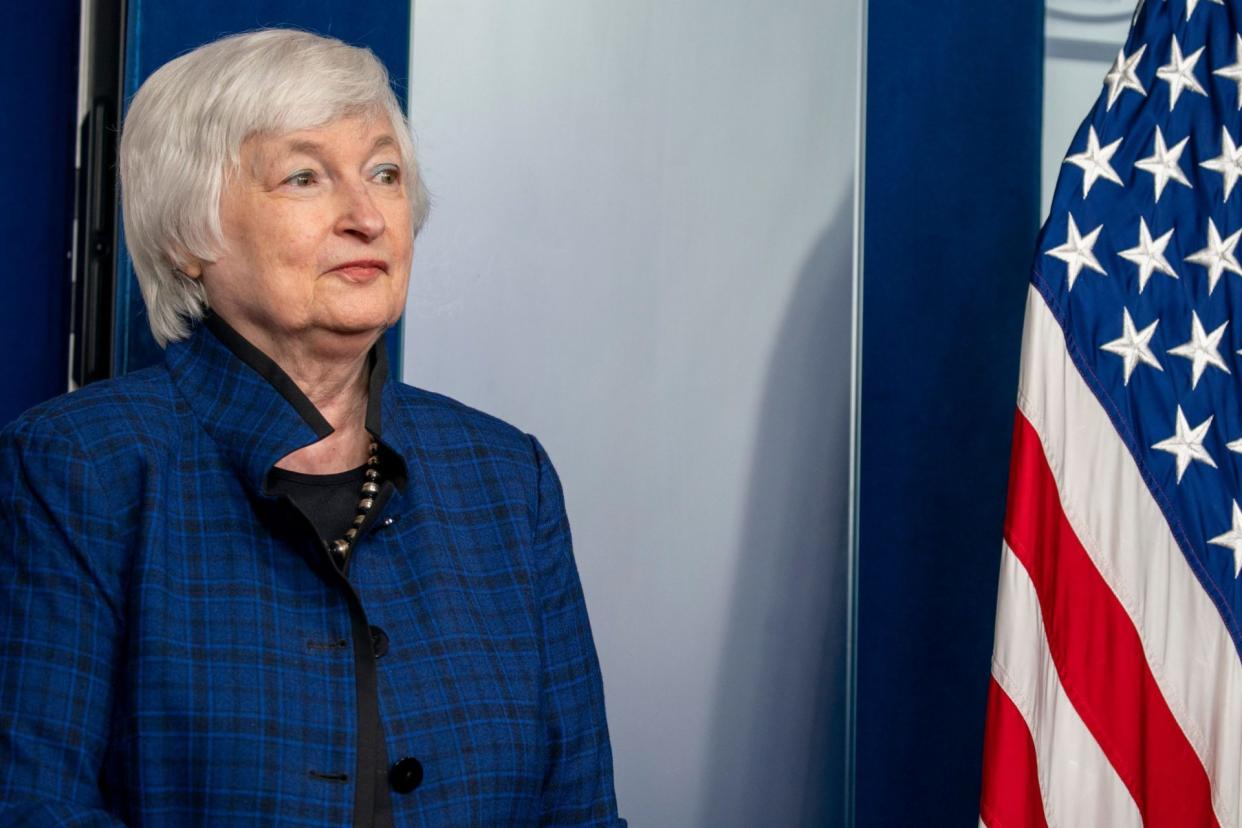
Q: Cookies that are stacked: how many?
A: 0